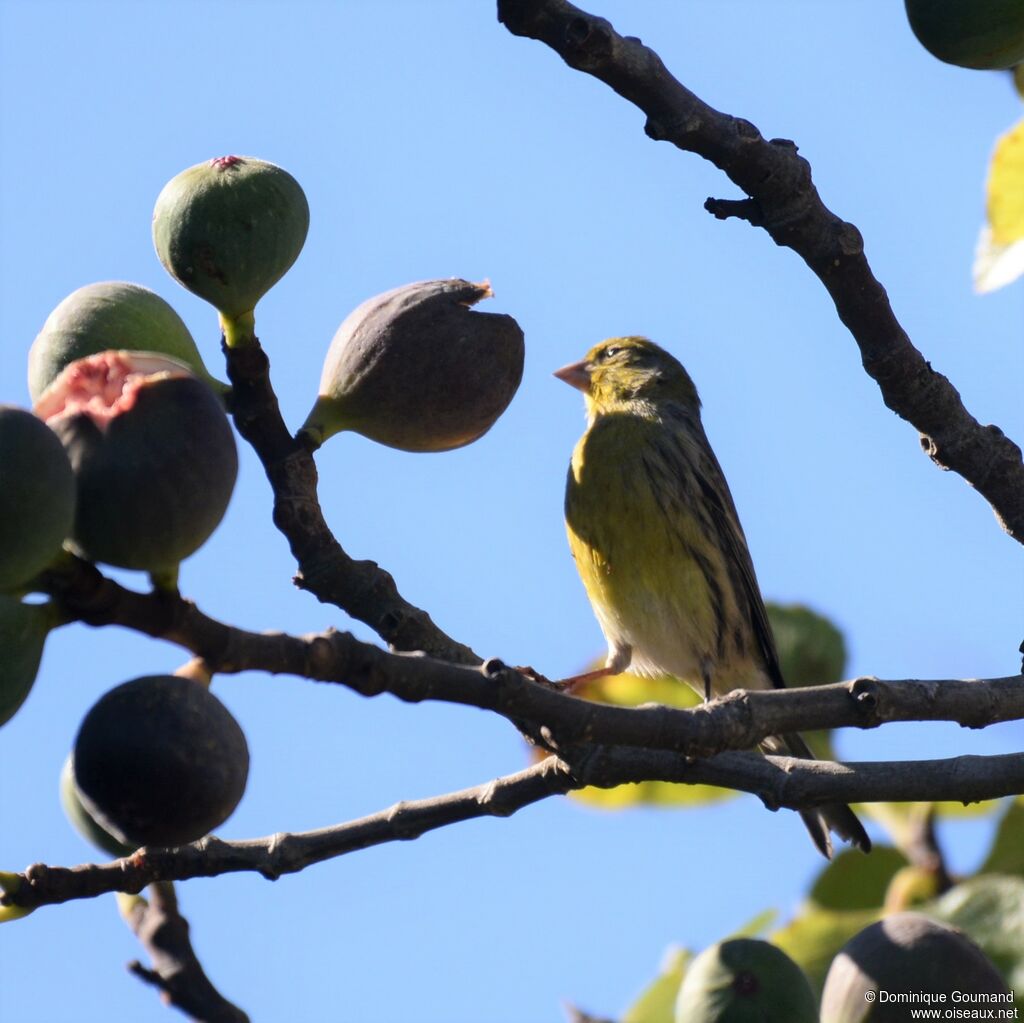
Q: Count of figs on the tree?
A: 11